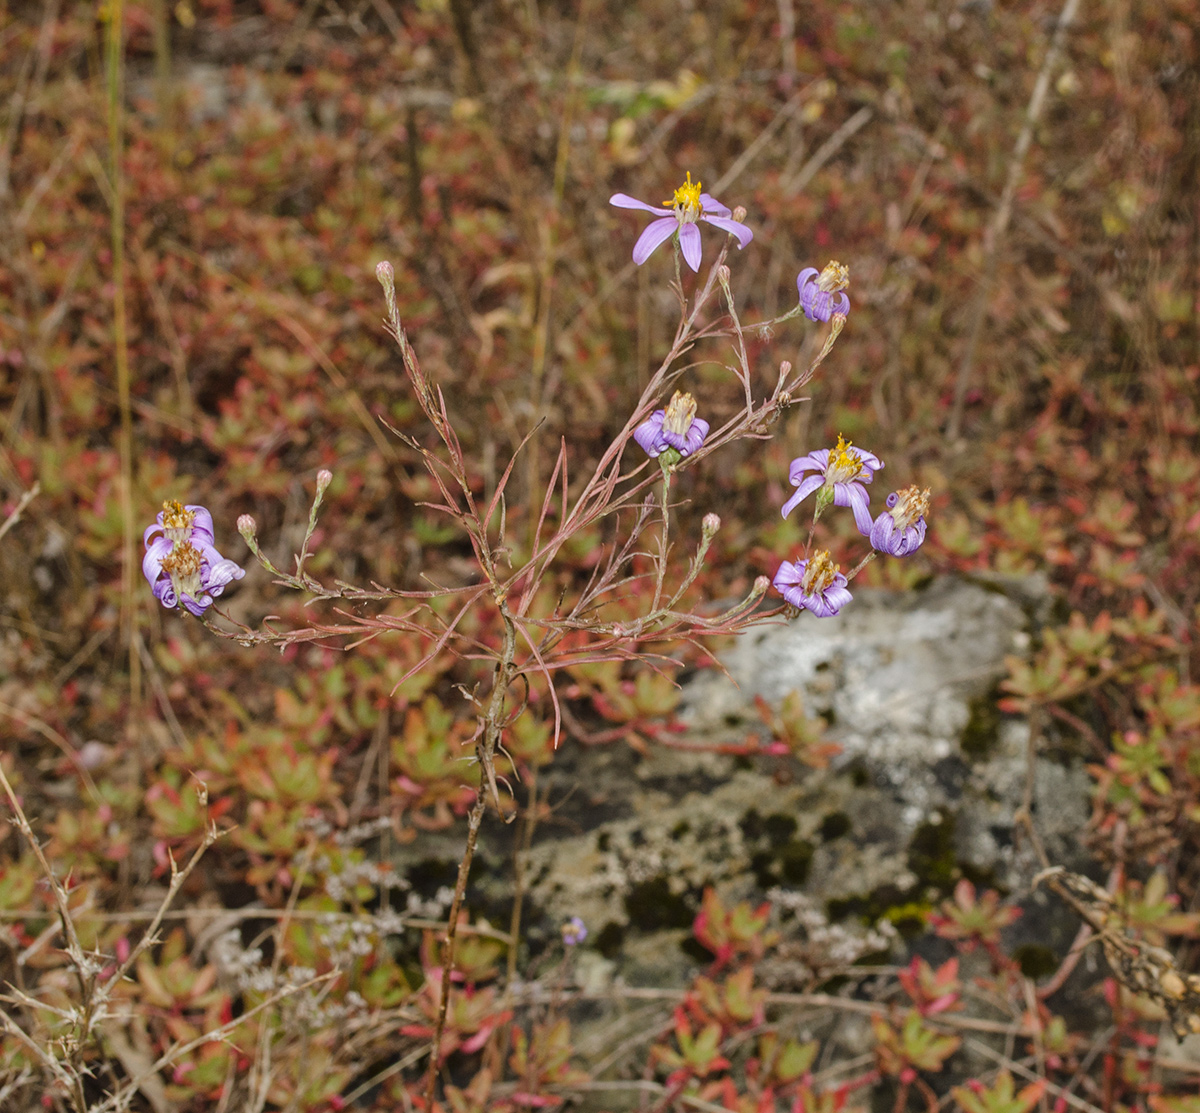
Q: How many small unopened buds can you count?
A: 9